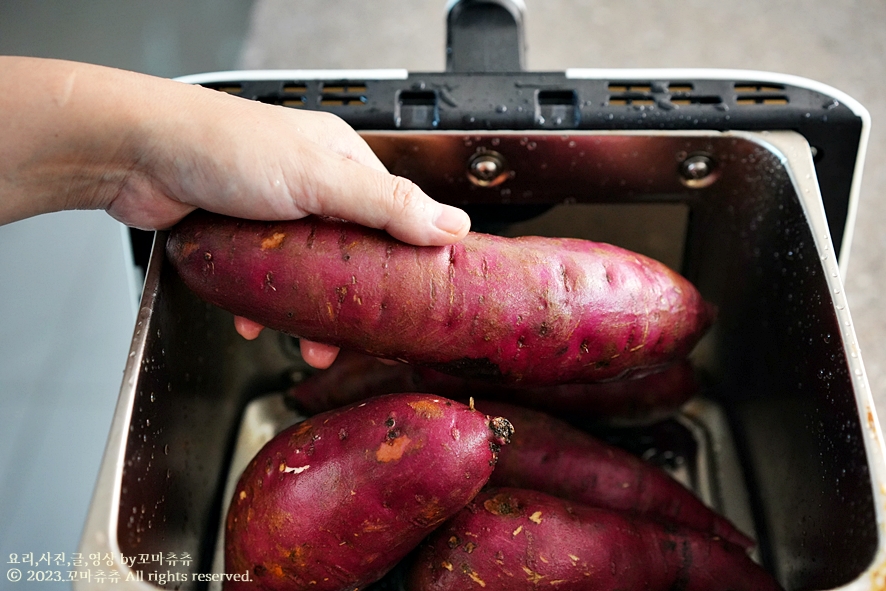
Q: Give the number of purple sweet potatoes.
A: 5